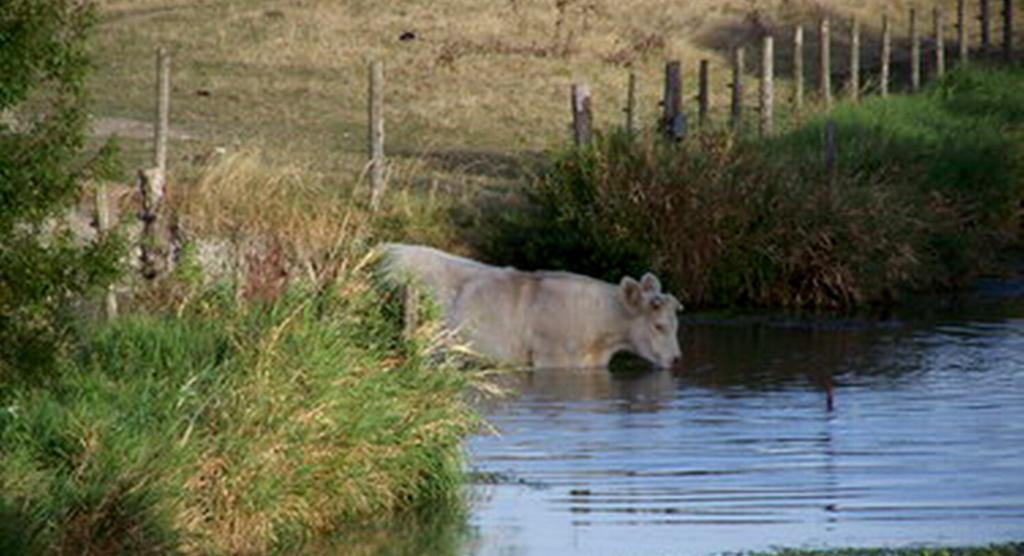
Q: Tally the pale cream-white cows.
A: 1